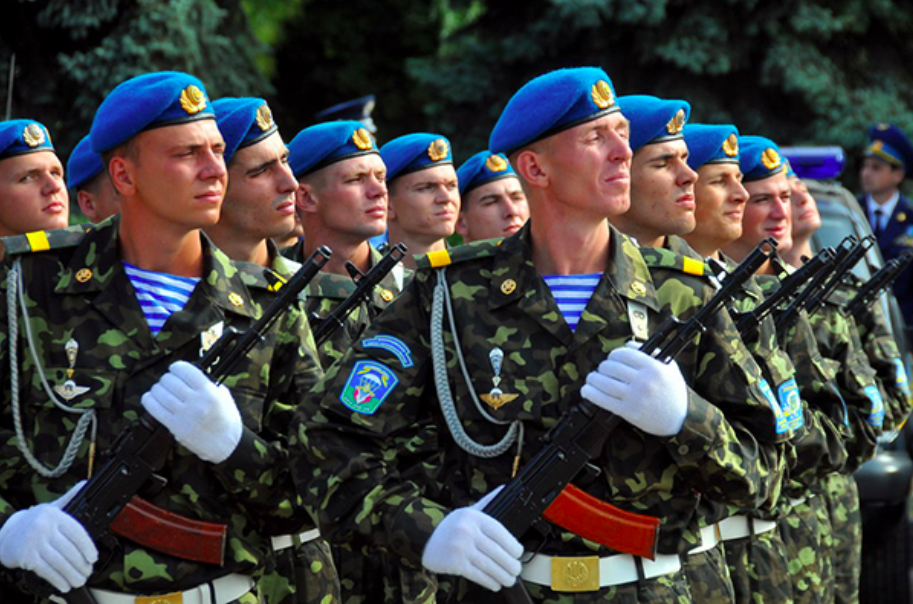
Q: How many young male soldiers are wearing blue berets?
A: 12